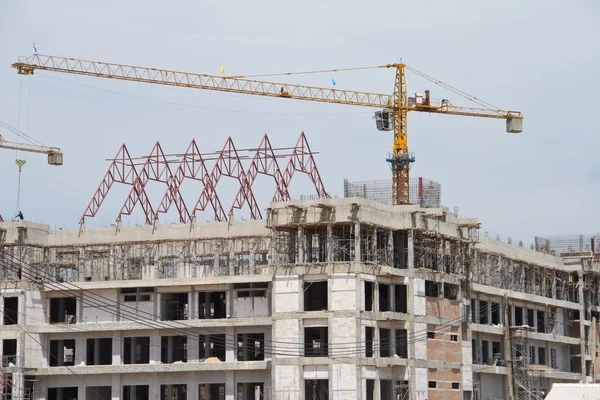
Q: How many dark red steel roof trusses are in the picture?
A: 6